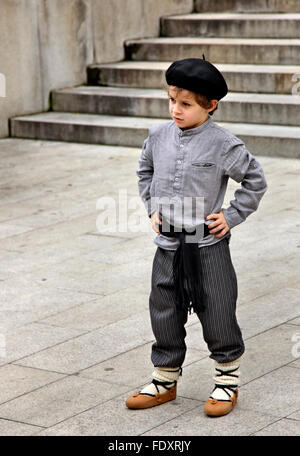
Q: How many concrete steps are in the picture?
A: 6